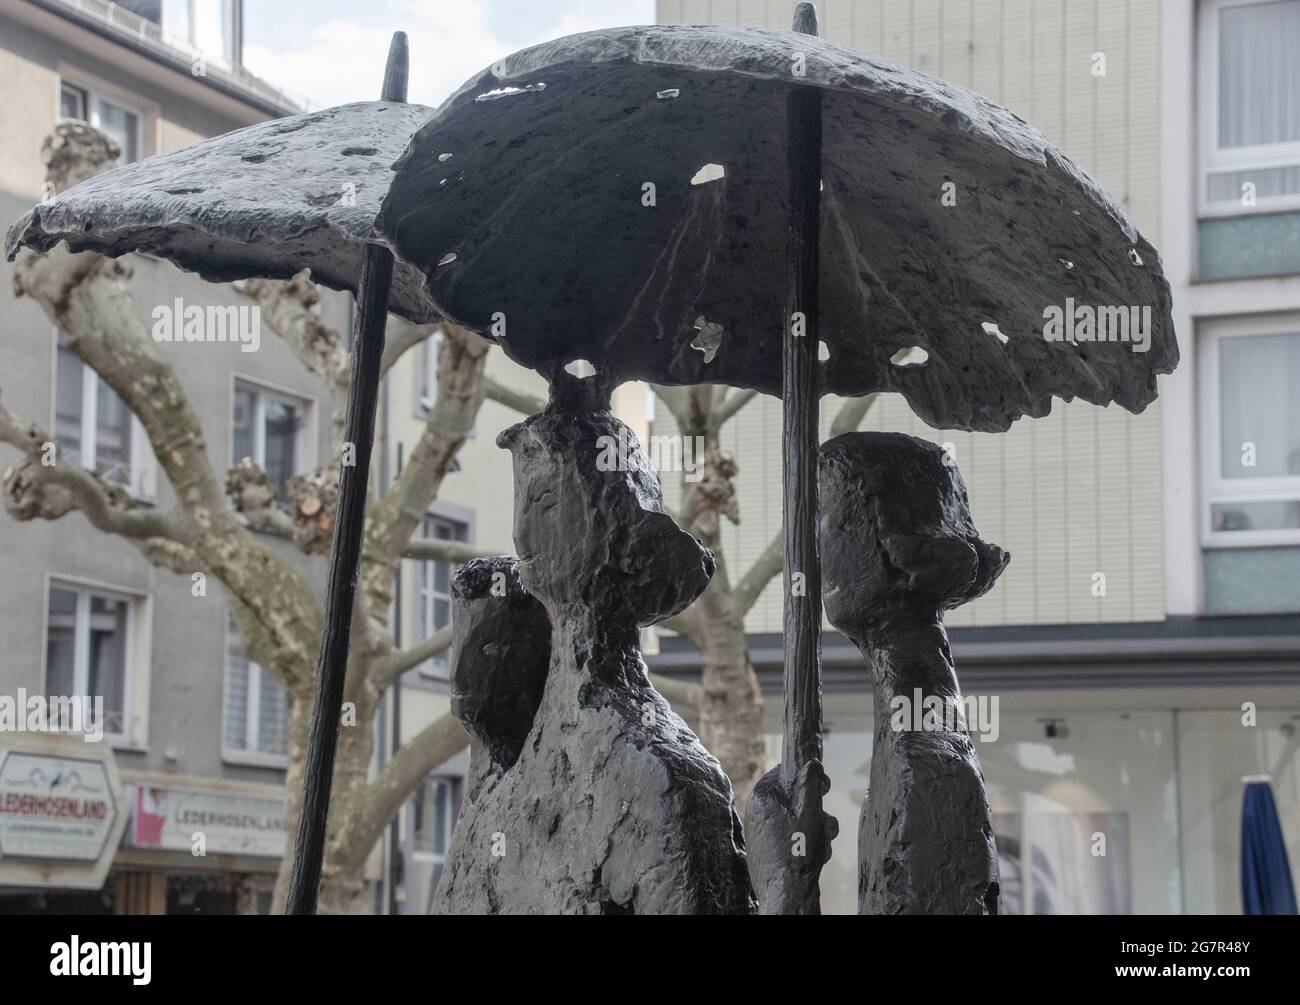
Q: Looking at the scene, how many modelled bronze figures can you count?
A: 3